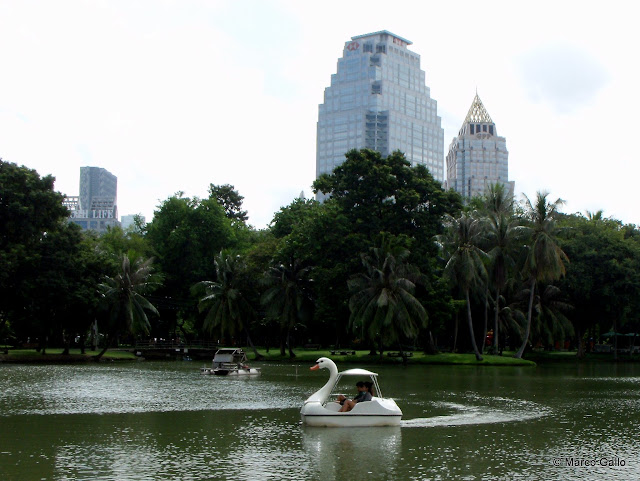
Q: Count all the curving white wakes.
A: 1